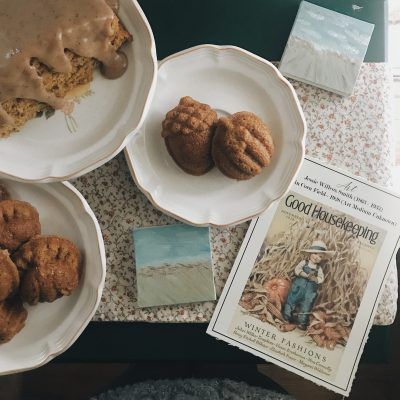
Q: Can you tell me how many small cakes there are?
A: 7